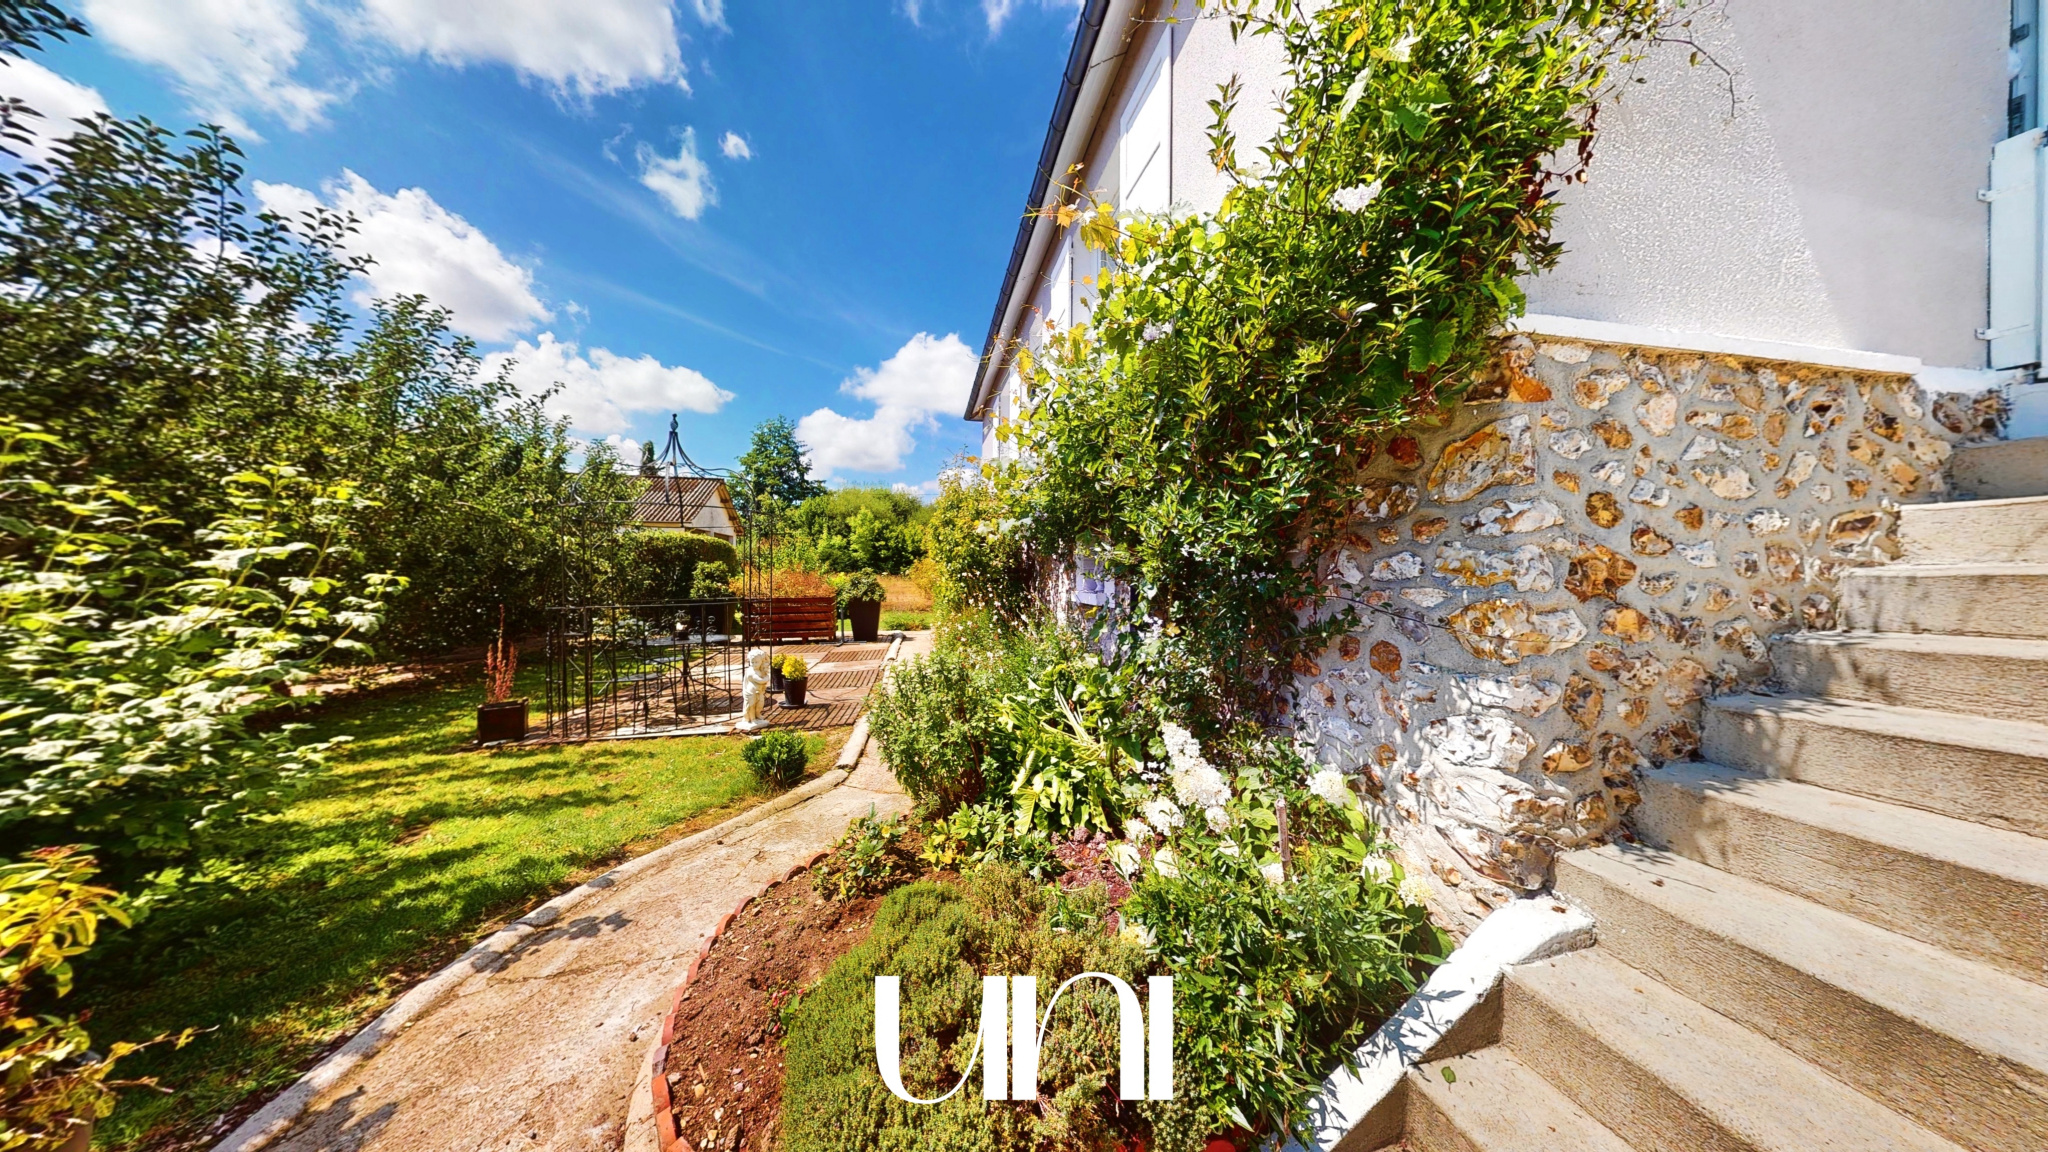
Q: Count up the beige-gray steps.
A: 9